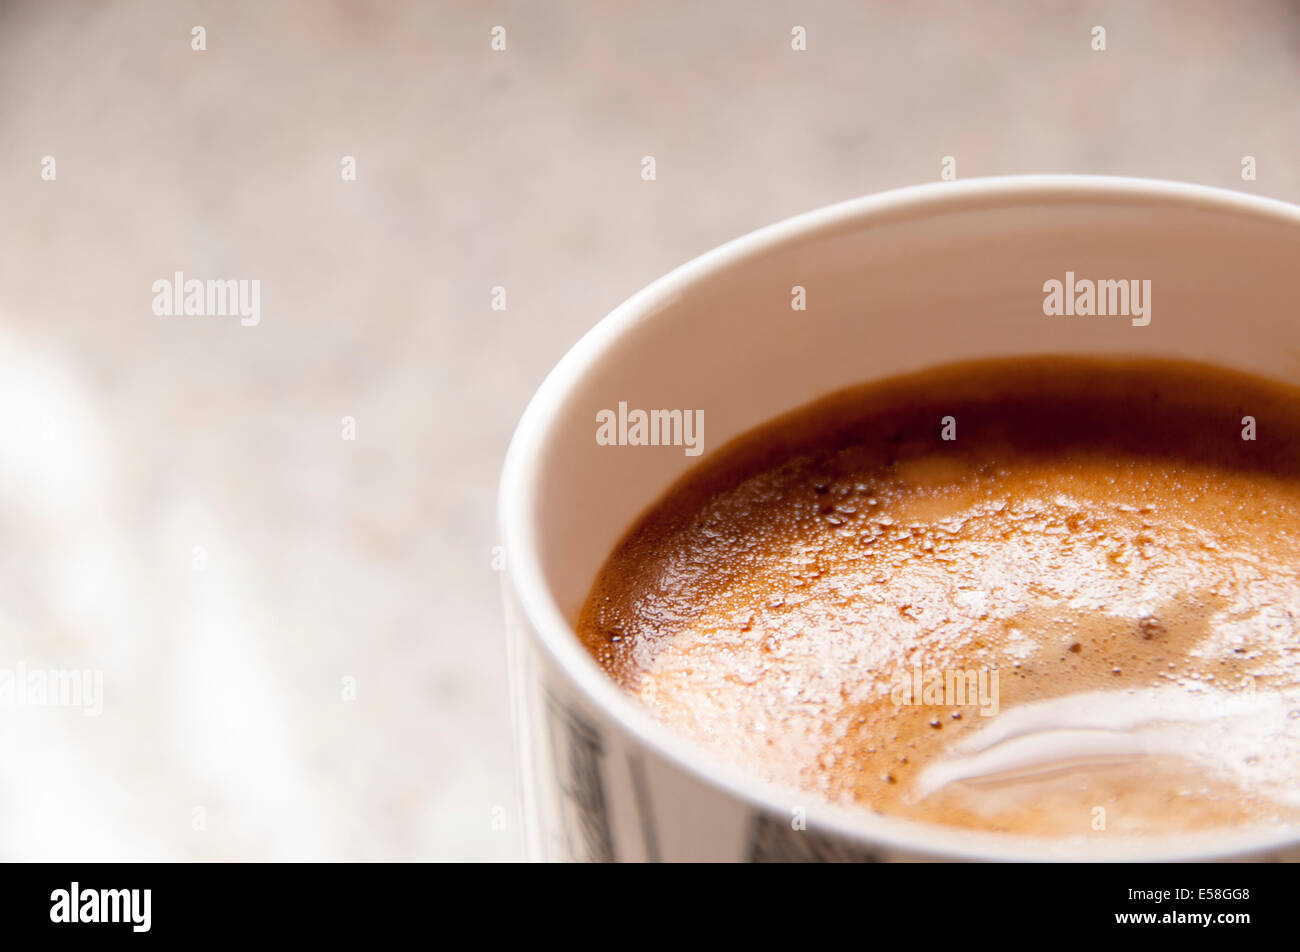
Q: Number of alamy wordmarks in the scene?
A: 6